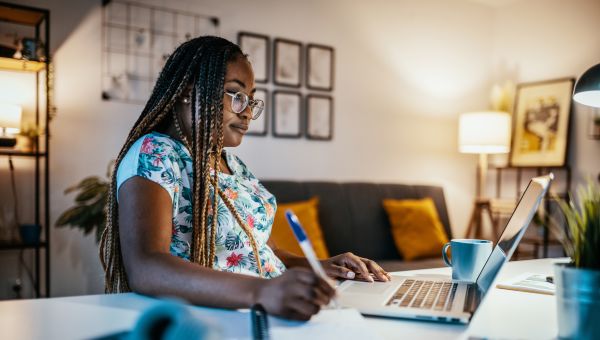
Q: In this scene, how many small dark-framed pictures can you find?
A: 6